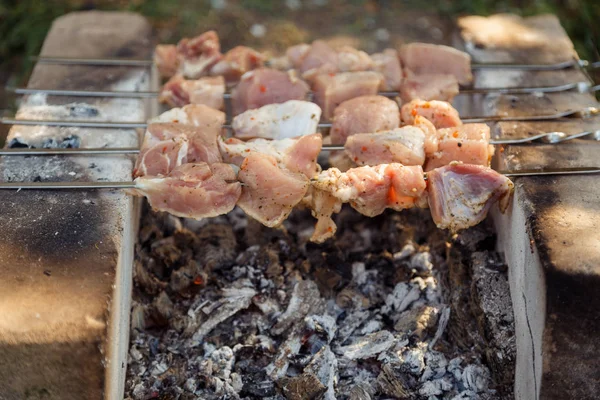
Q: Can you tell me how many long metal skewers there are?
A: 5